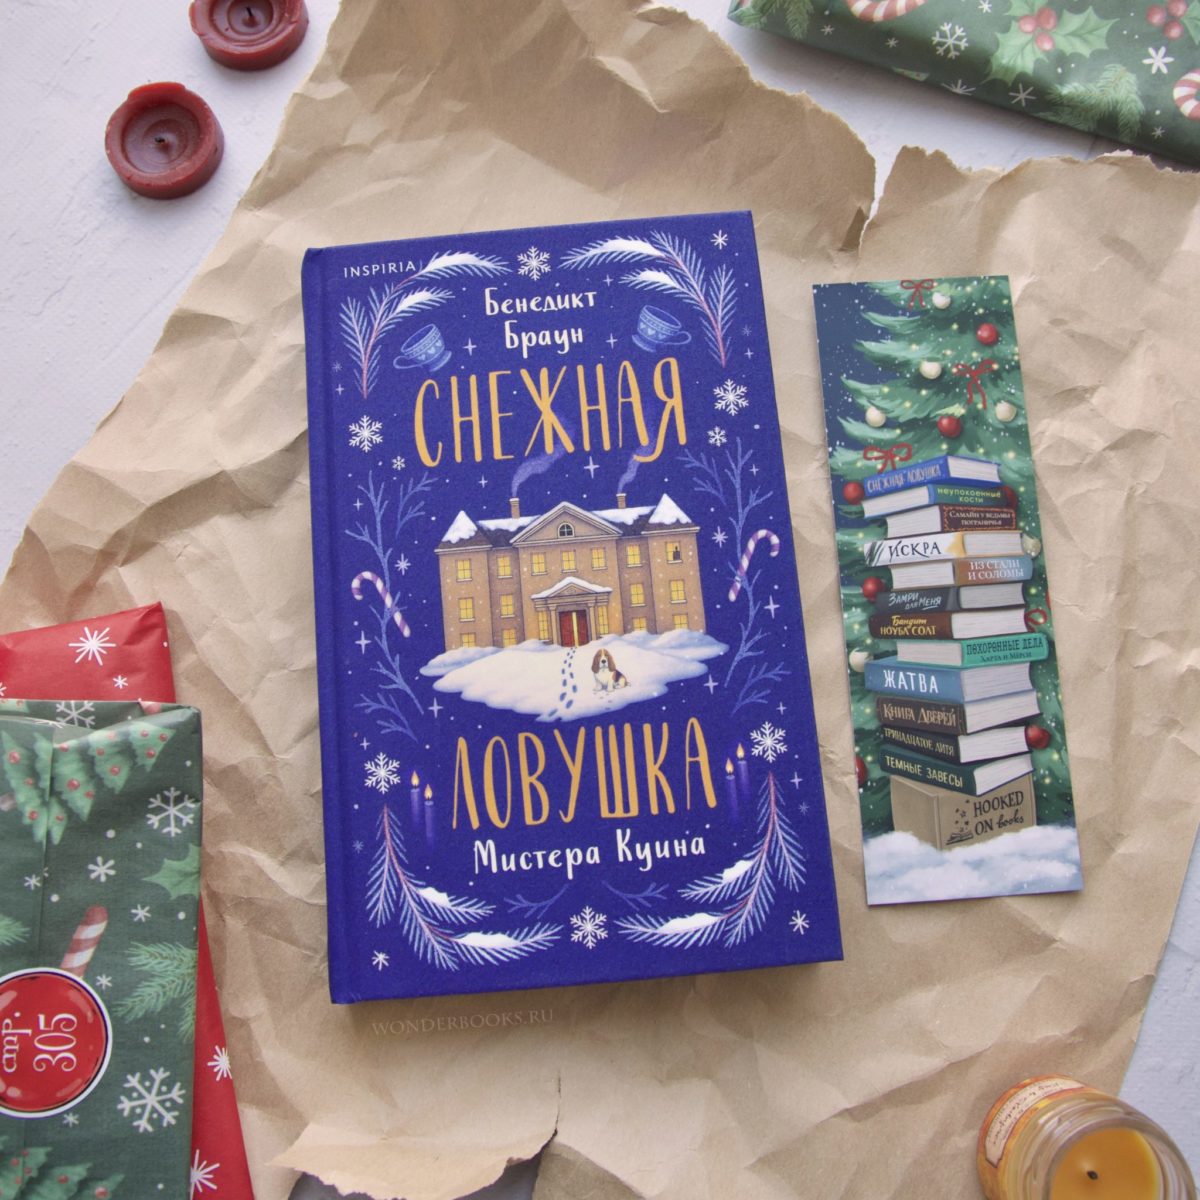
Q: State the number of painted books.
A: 12